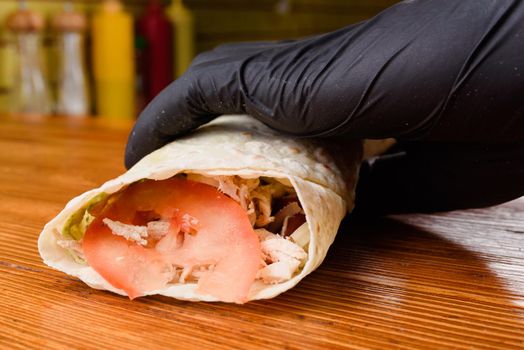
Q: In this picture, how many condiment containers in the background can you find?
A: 5